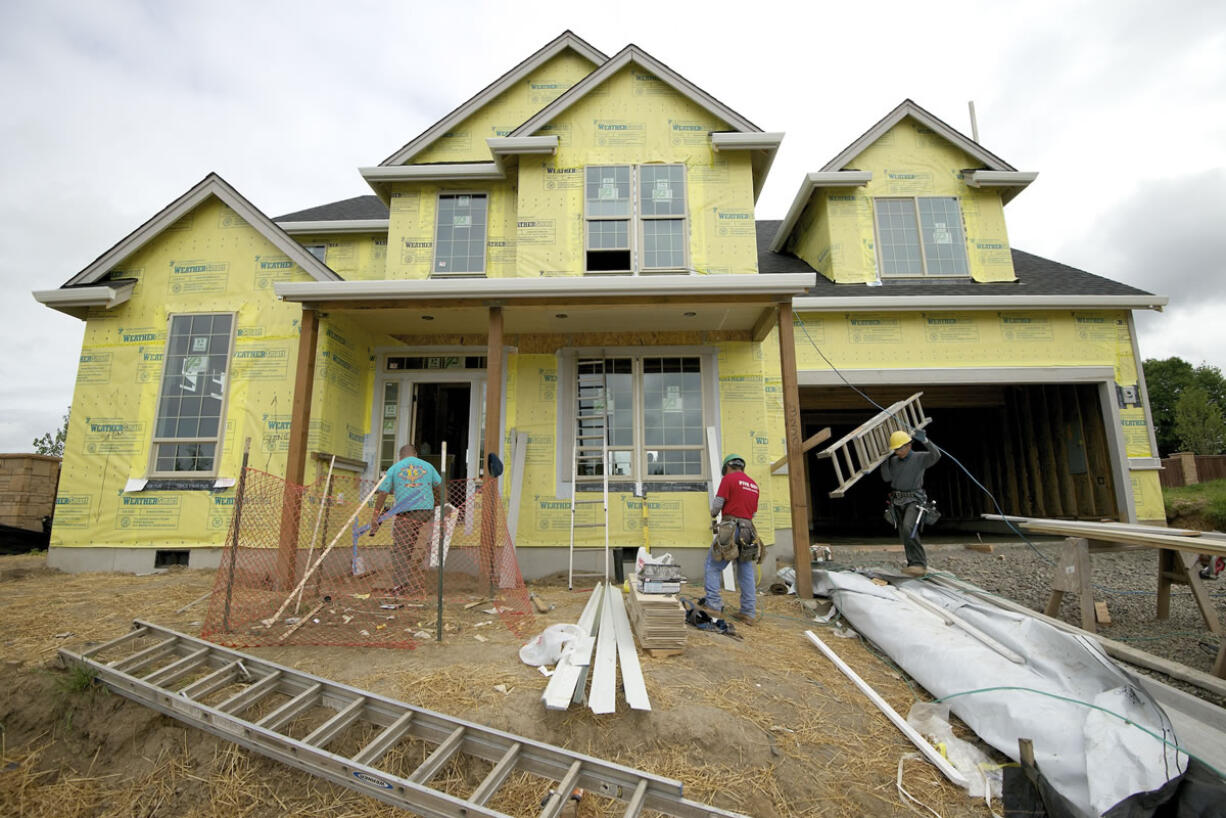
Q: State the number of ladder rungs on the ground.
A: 12